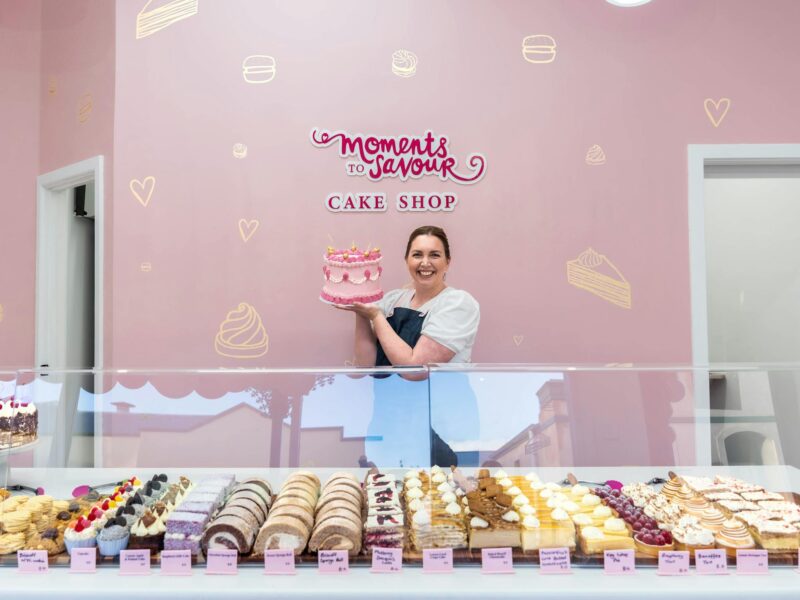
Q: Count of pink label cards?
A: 15